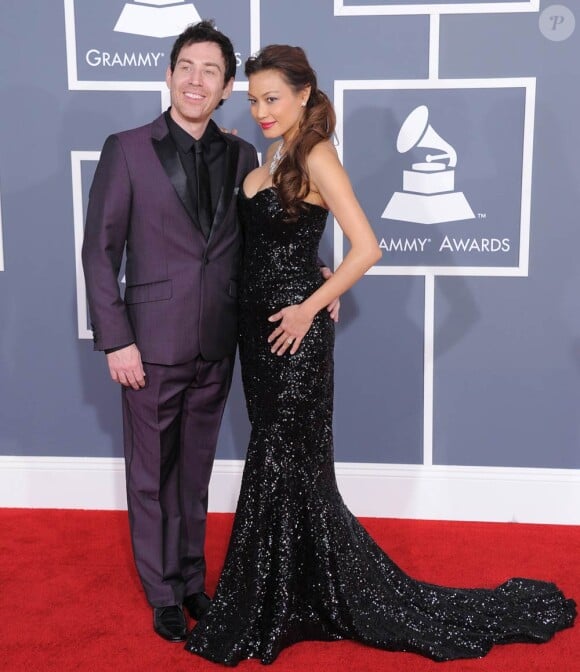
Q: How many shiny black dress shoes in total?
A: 2